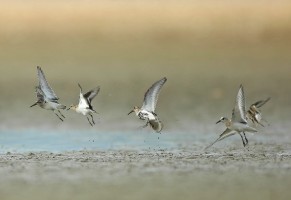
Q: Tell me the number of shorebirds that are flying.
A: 5